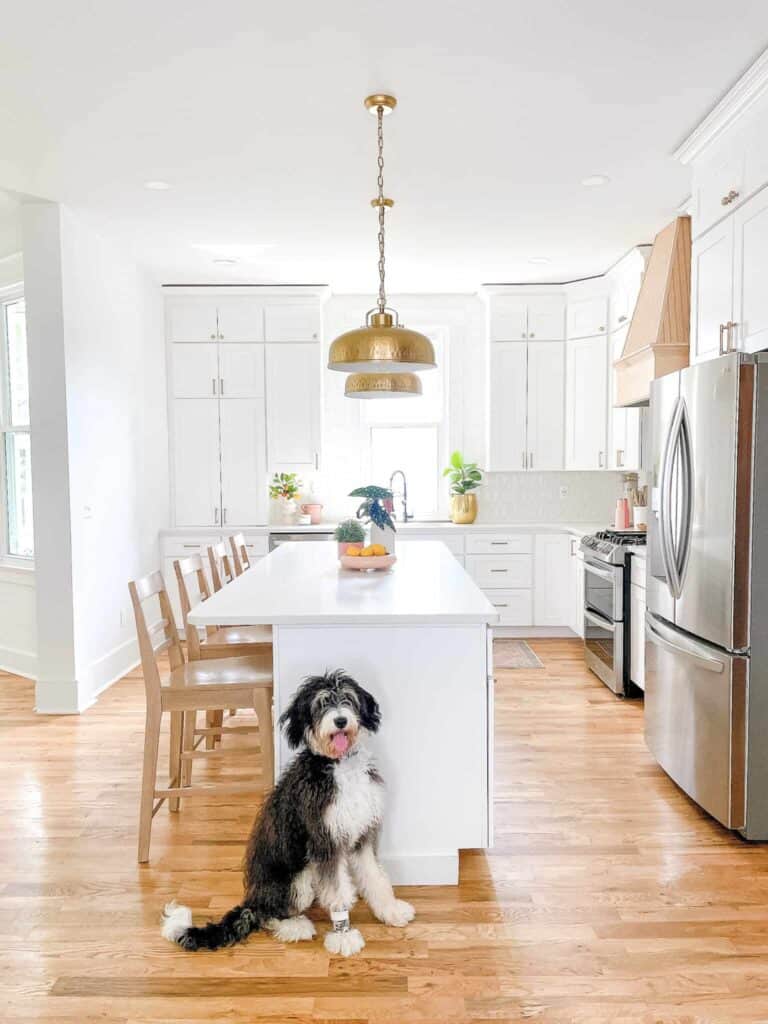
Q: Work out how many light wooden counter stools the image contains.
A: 4